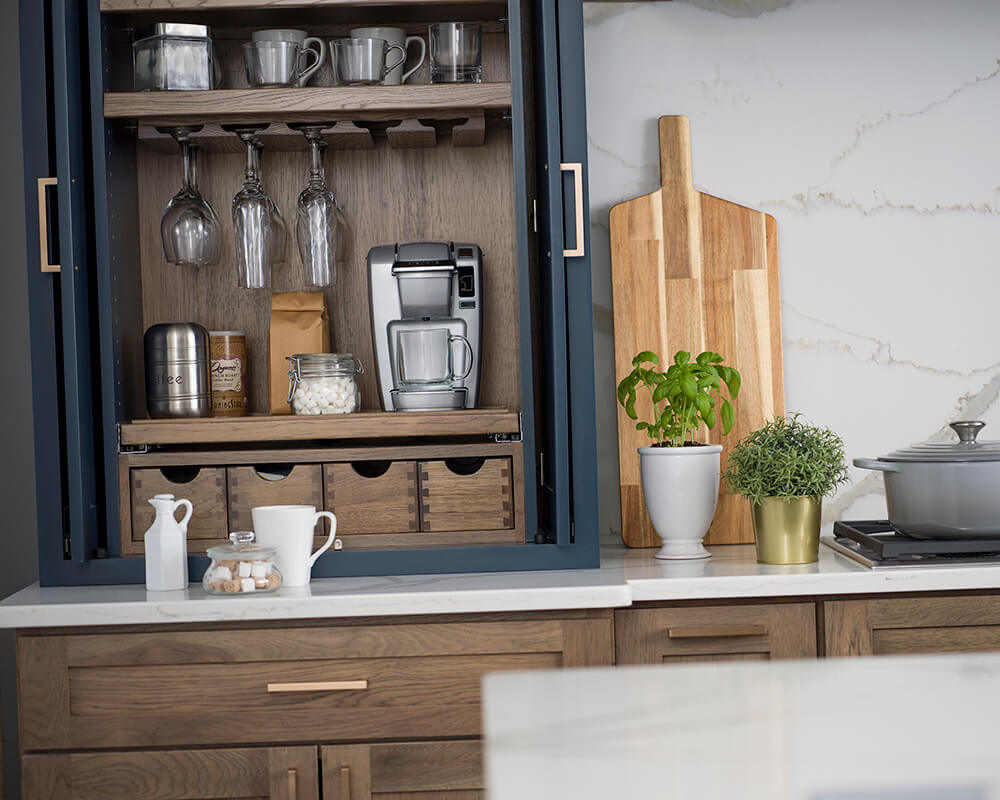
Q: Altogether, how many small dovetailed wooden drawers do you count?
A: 4